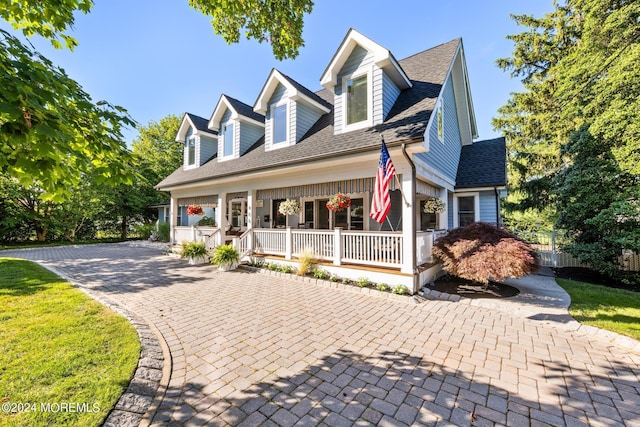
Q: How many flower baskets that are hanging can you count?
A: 4